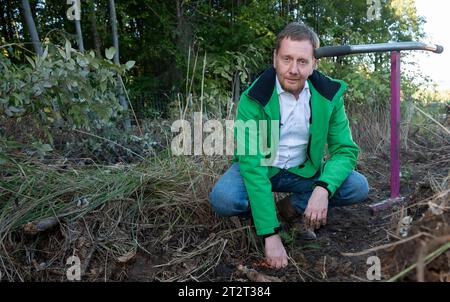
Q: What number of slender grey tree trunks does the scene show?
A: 3